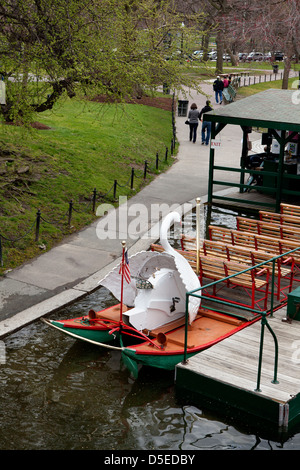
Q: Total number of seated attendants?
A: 1